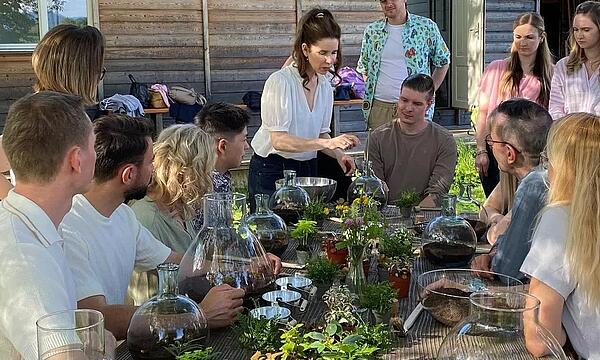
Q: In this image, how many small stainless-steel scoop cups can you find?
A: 3